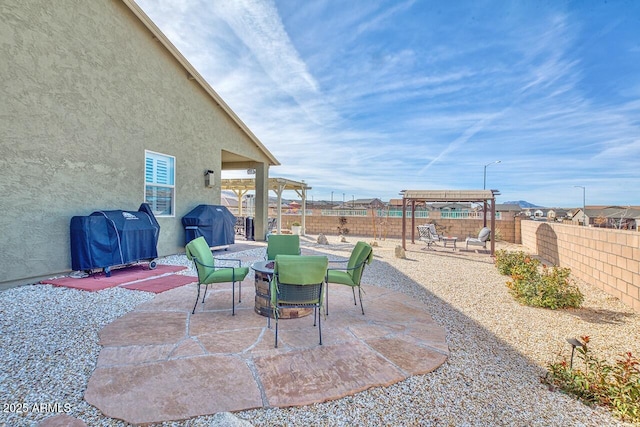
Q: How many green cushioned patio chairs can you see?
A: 4